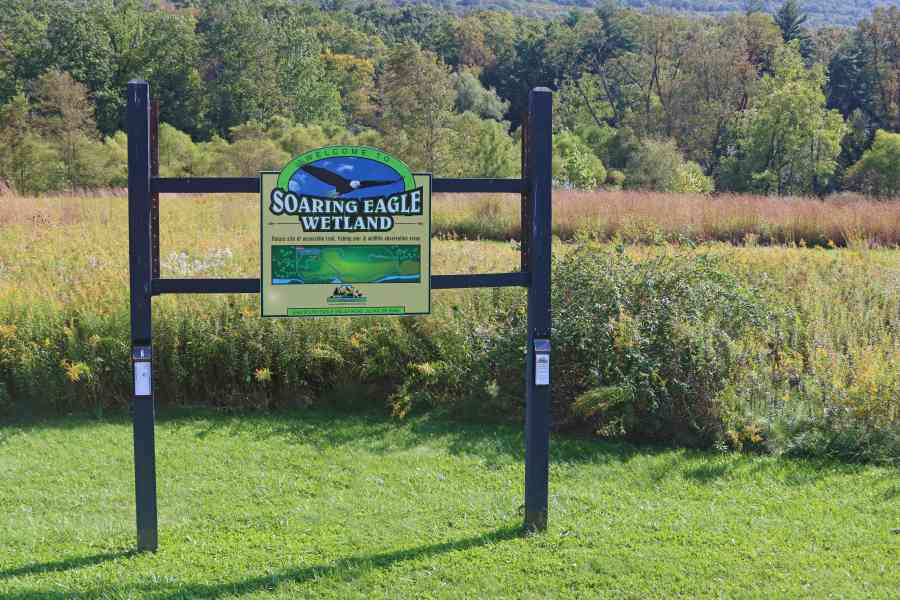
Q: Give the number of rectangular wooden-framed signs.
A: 1